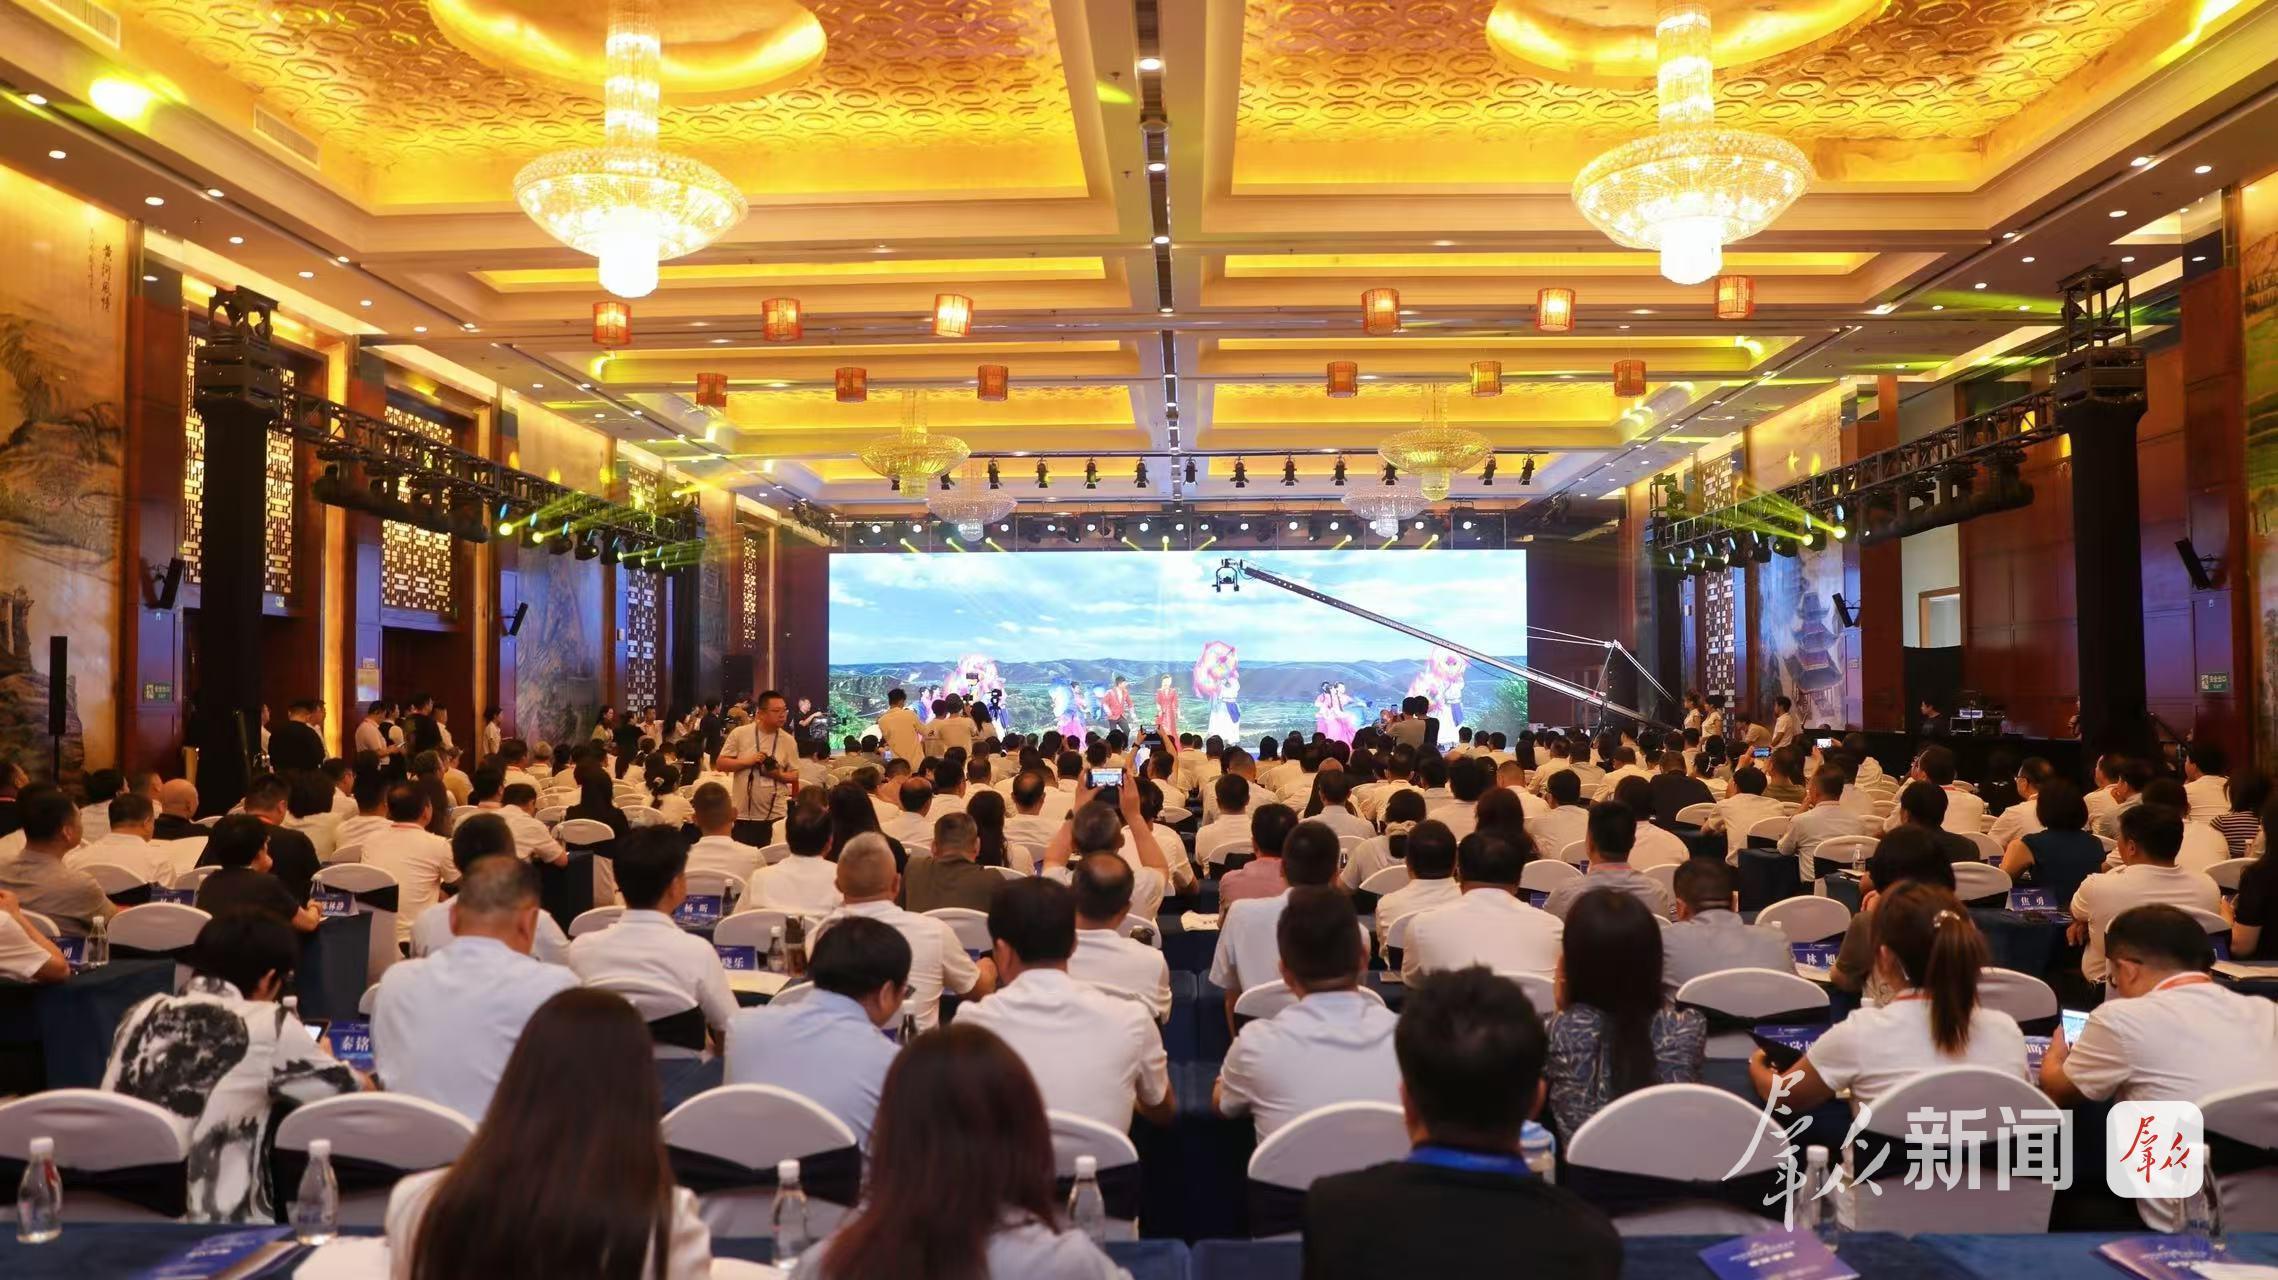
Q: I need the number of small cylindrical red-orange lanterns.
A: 12